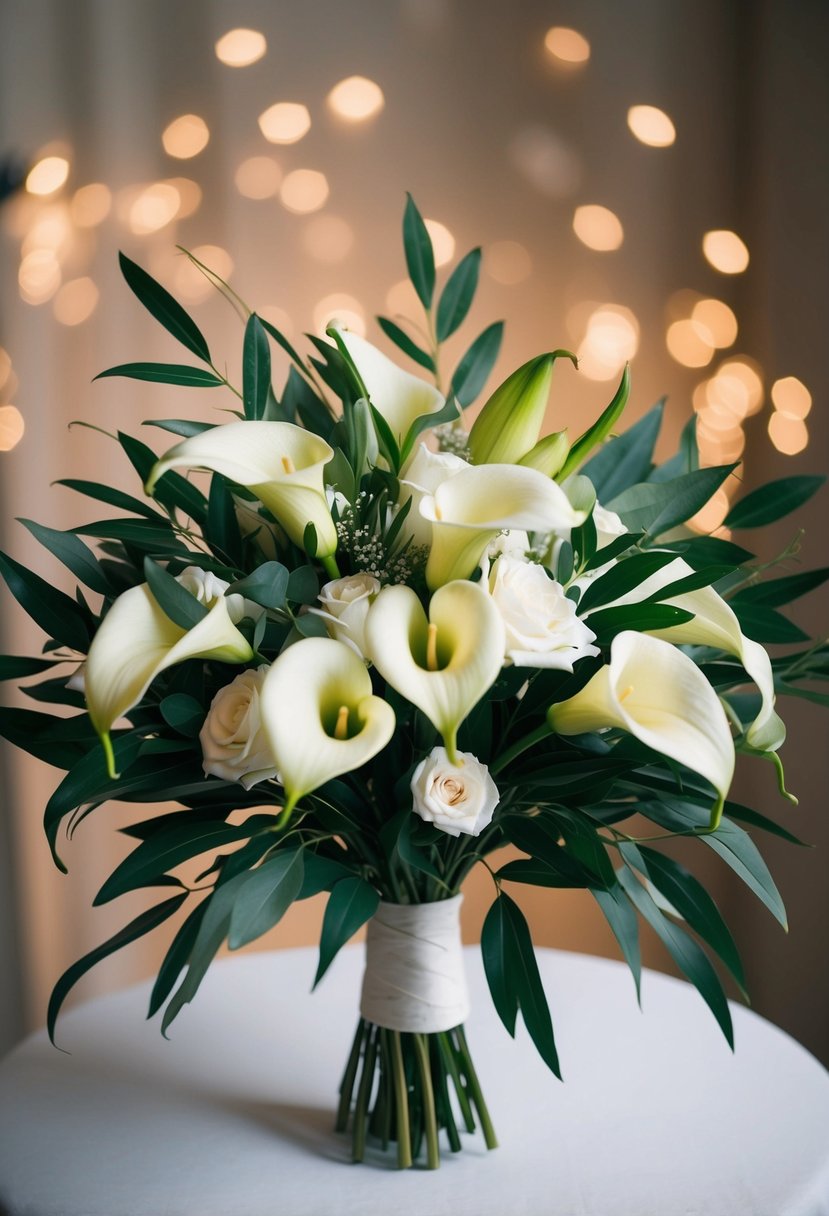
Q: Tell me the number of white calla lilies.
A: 8